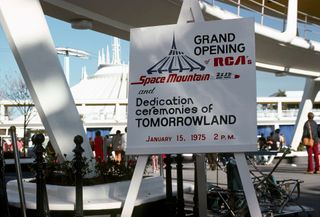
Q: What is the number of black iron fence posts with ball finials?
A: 2